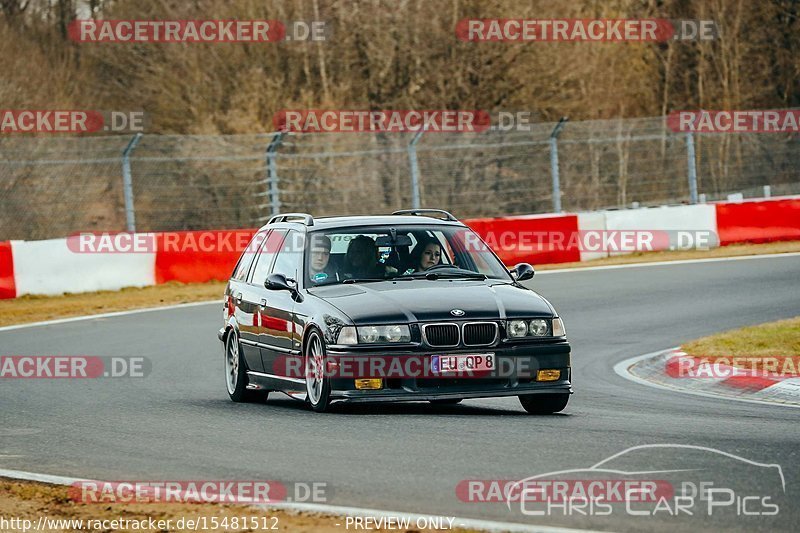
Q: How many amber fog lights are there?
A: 2